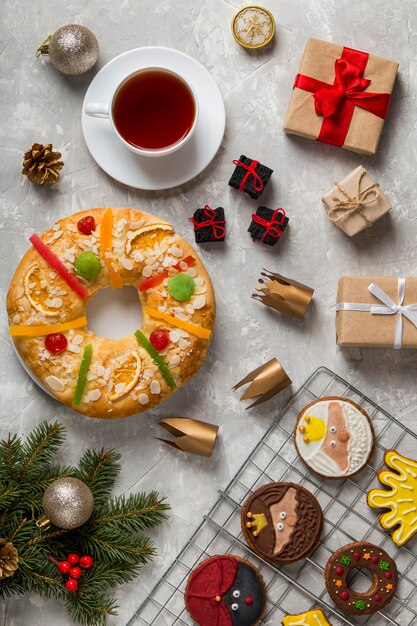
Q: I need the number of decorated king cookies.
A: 3